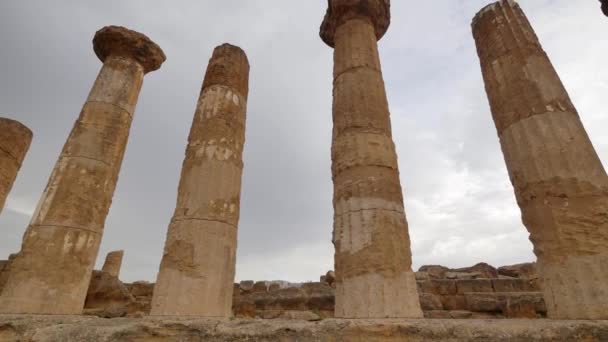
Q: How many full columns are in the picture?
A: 4